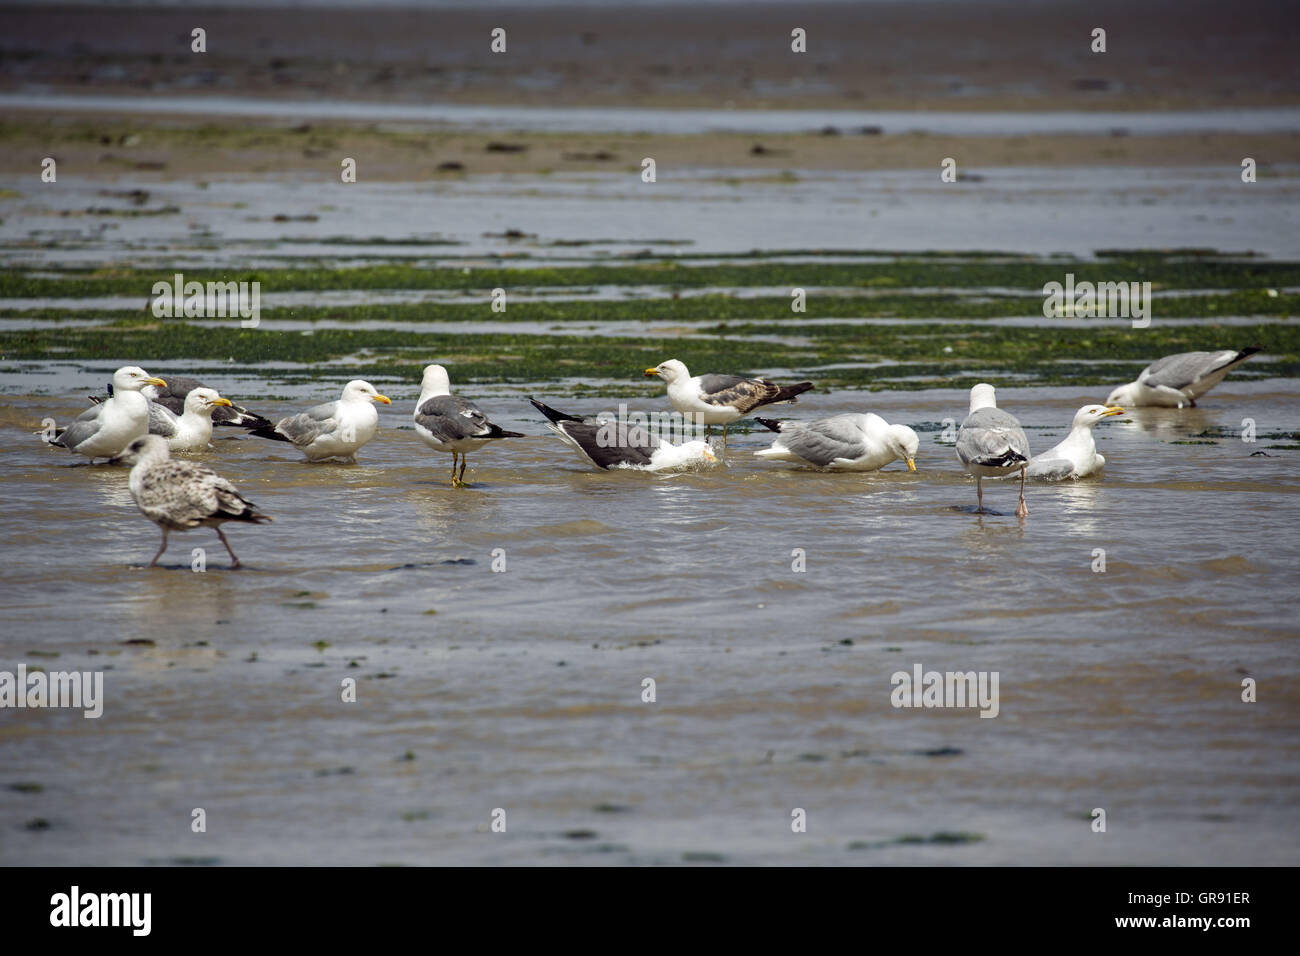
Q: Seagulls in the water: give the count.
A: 12